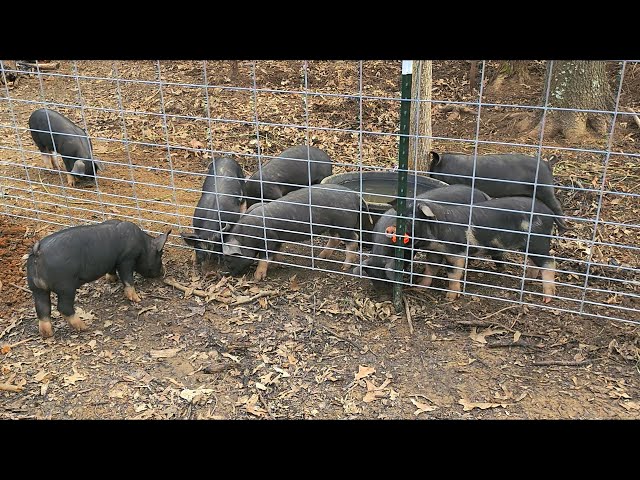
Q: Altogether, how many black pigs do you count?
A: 8